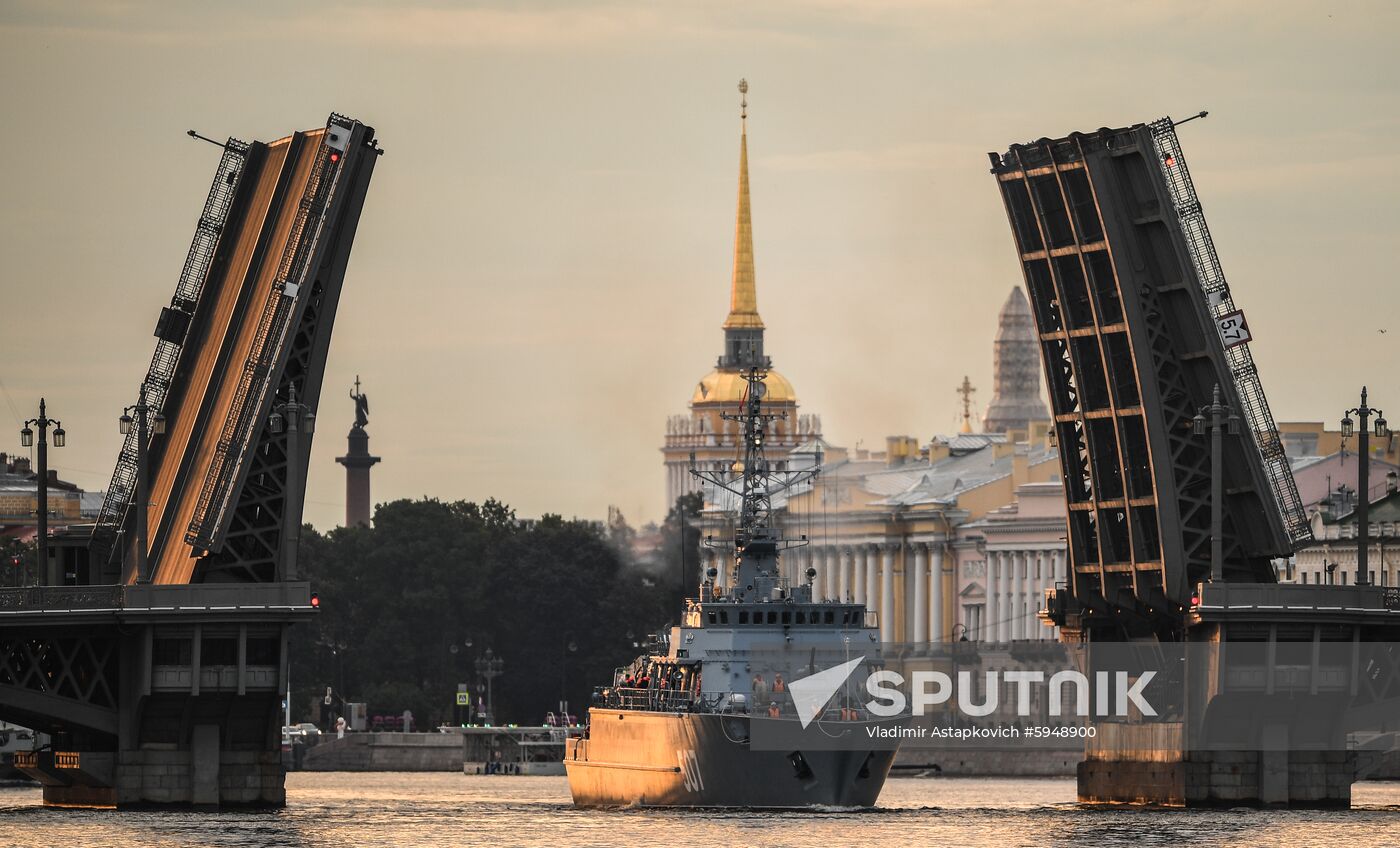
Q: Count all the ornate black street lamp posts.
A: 5